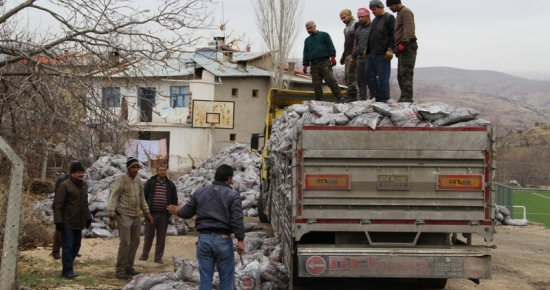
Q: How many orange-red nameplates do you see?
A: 2